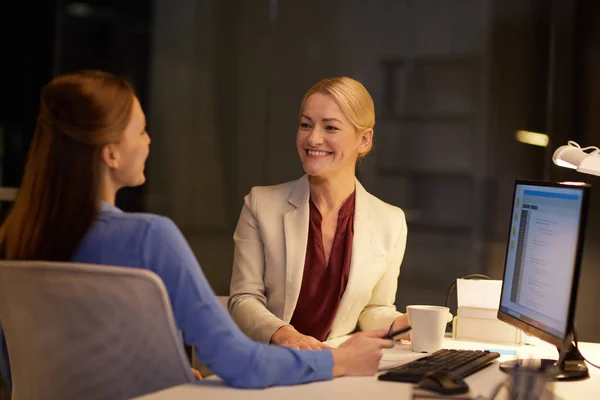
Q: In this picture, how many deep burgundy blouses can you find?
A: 1